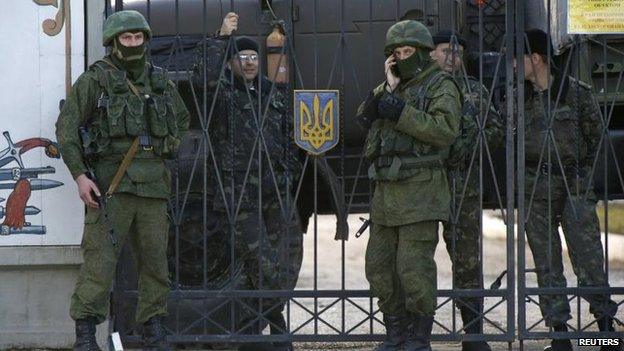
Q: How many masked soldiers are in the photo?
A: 2